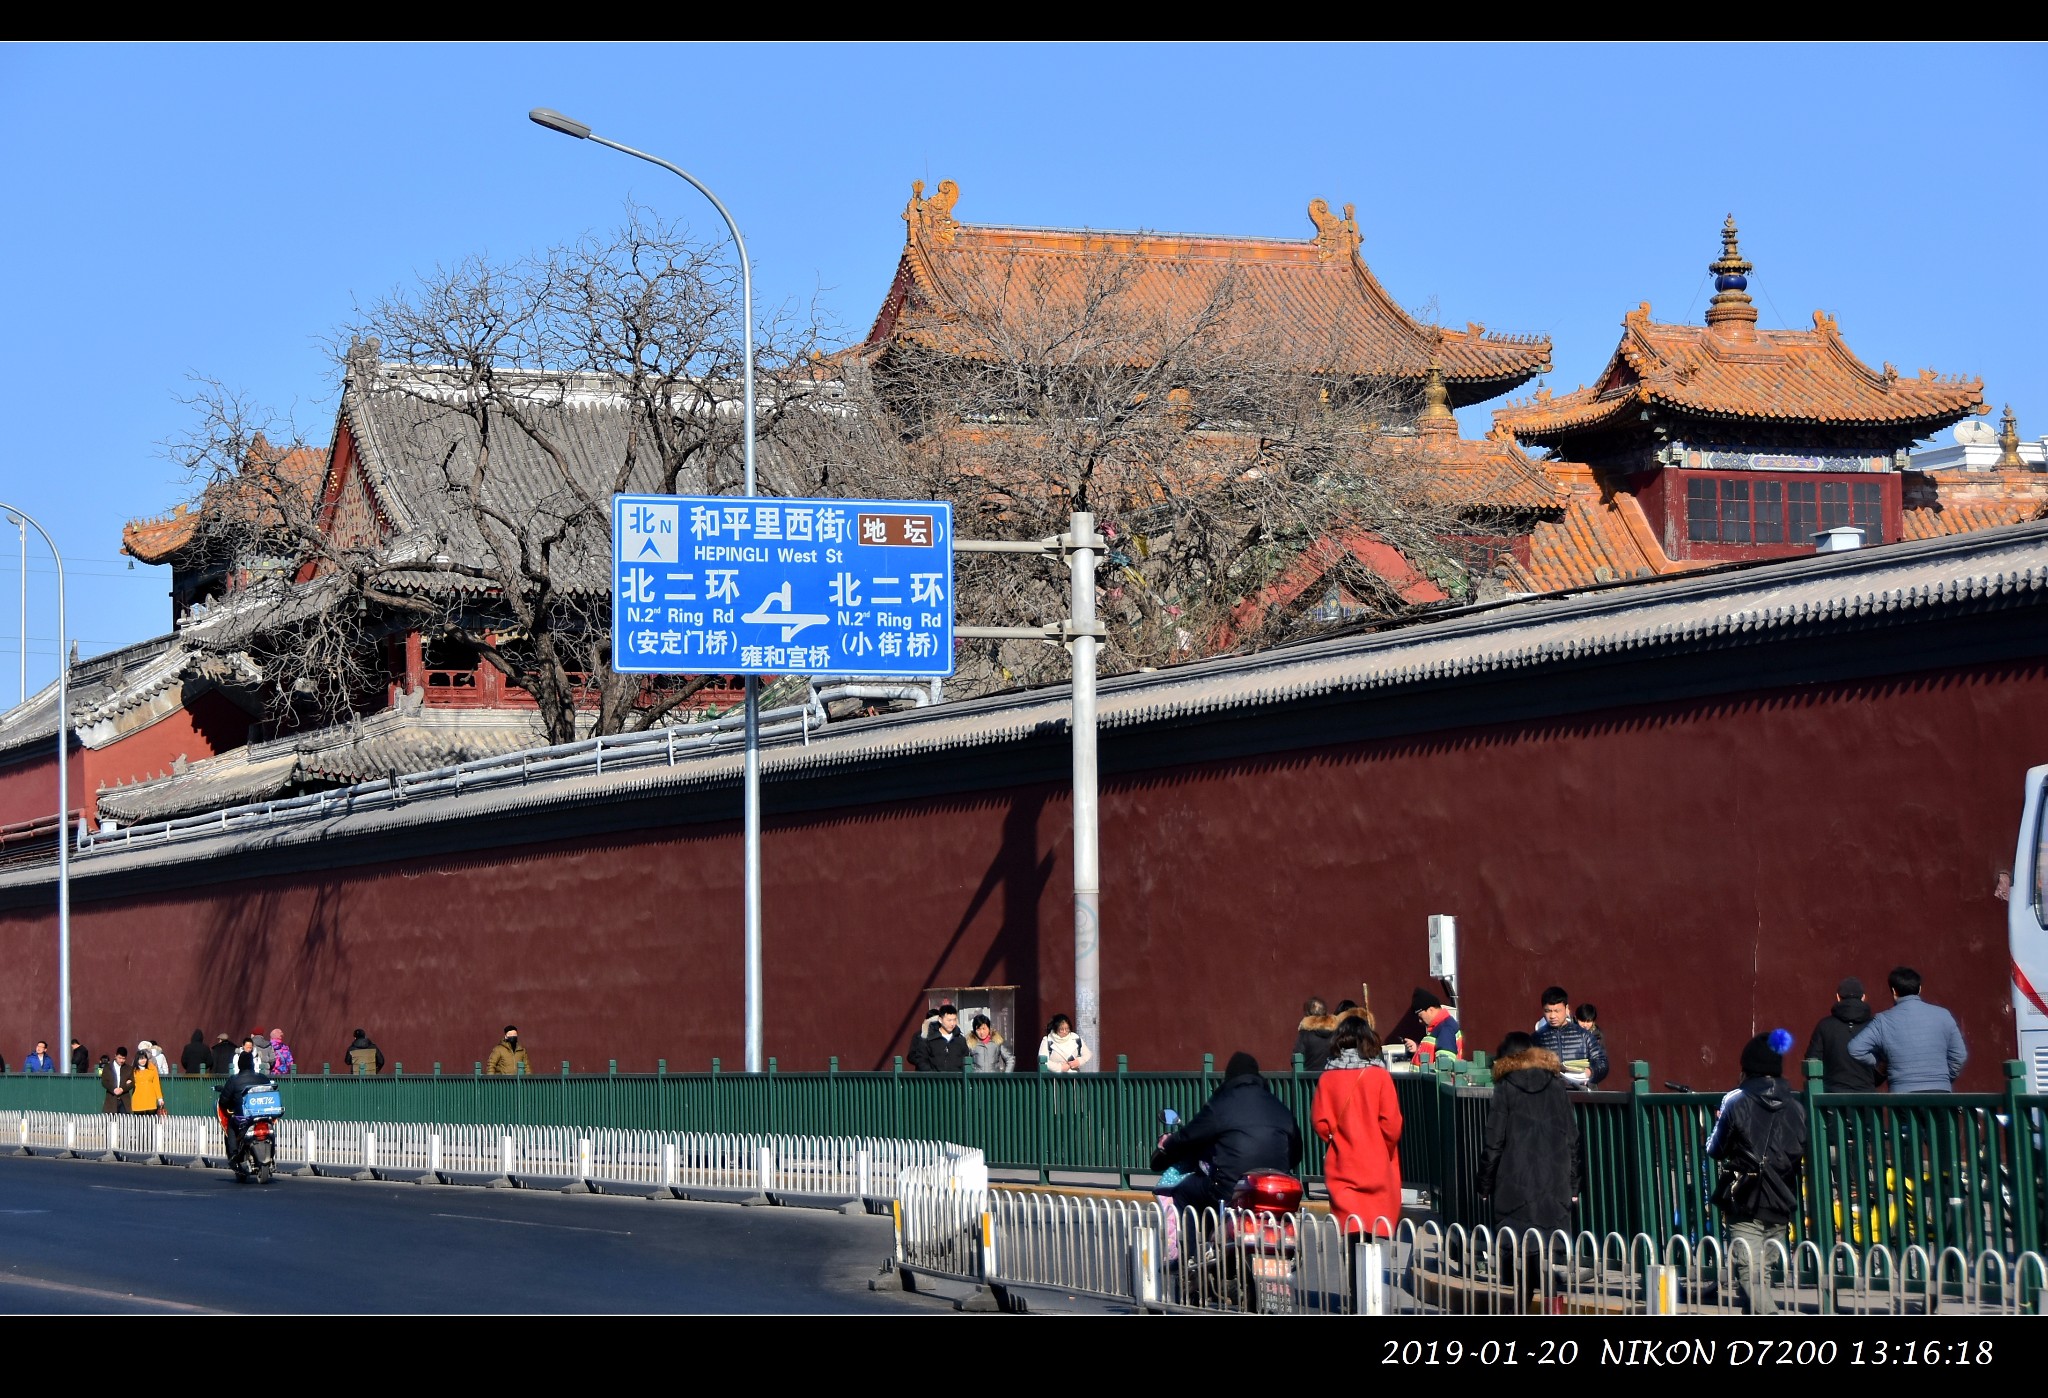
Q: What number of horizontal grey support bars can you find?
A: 2